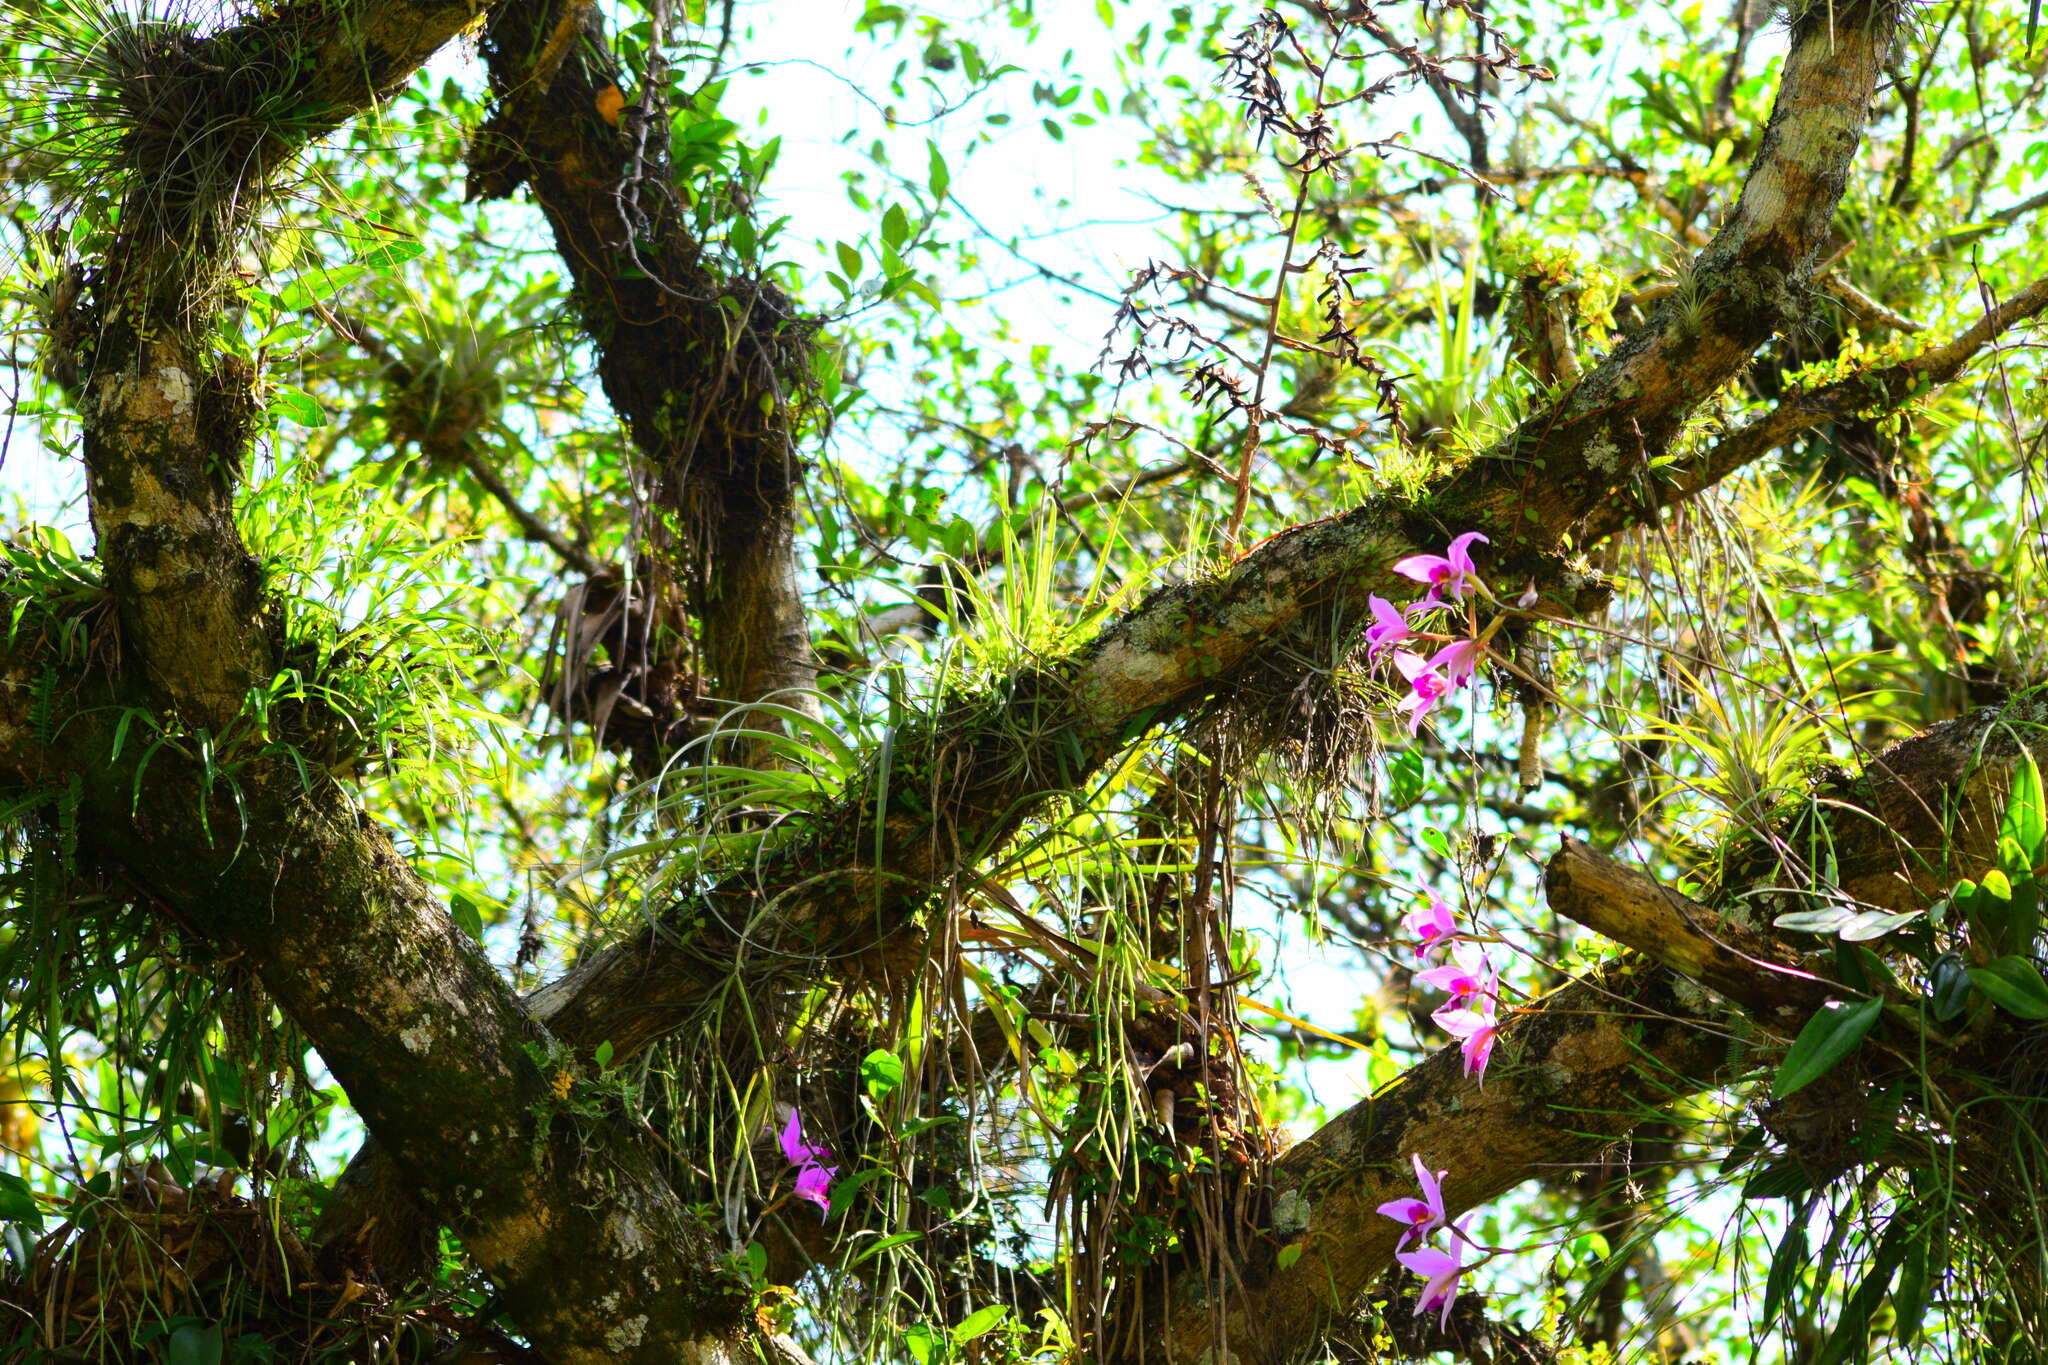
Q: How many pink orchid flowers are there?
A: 11